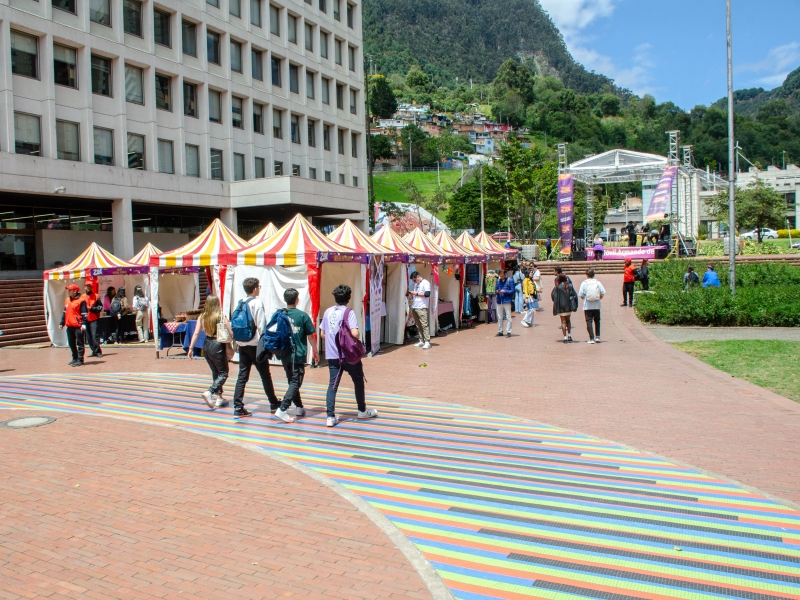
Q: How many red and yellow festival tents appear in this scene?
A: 11